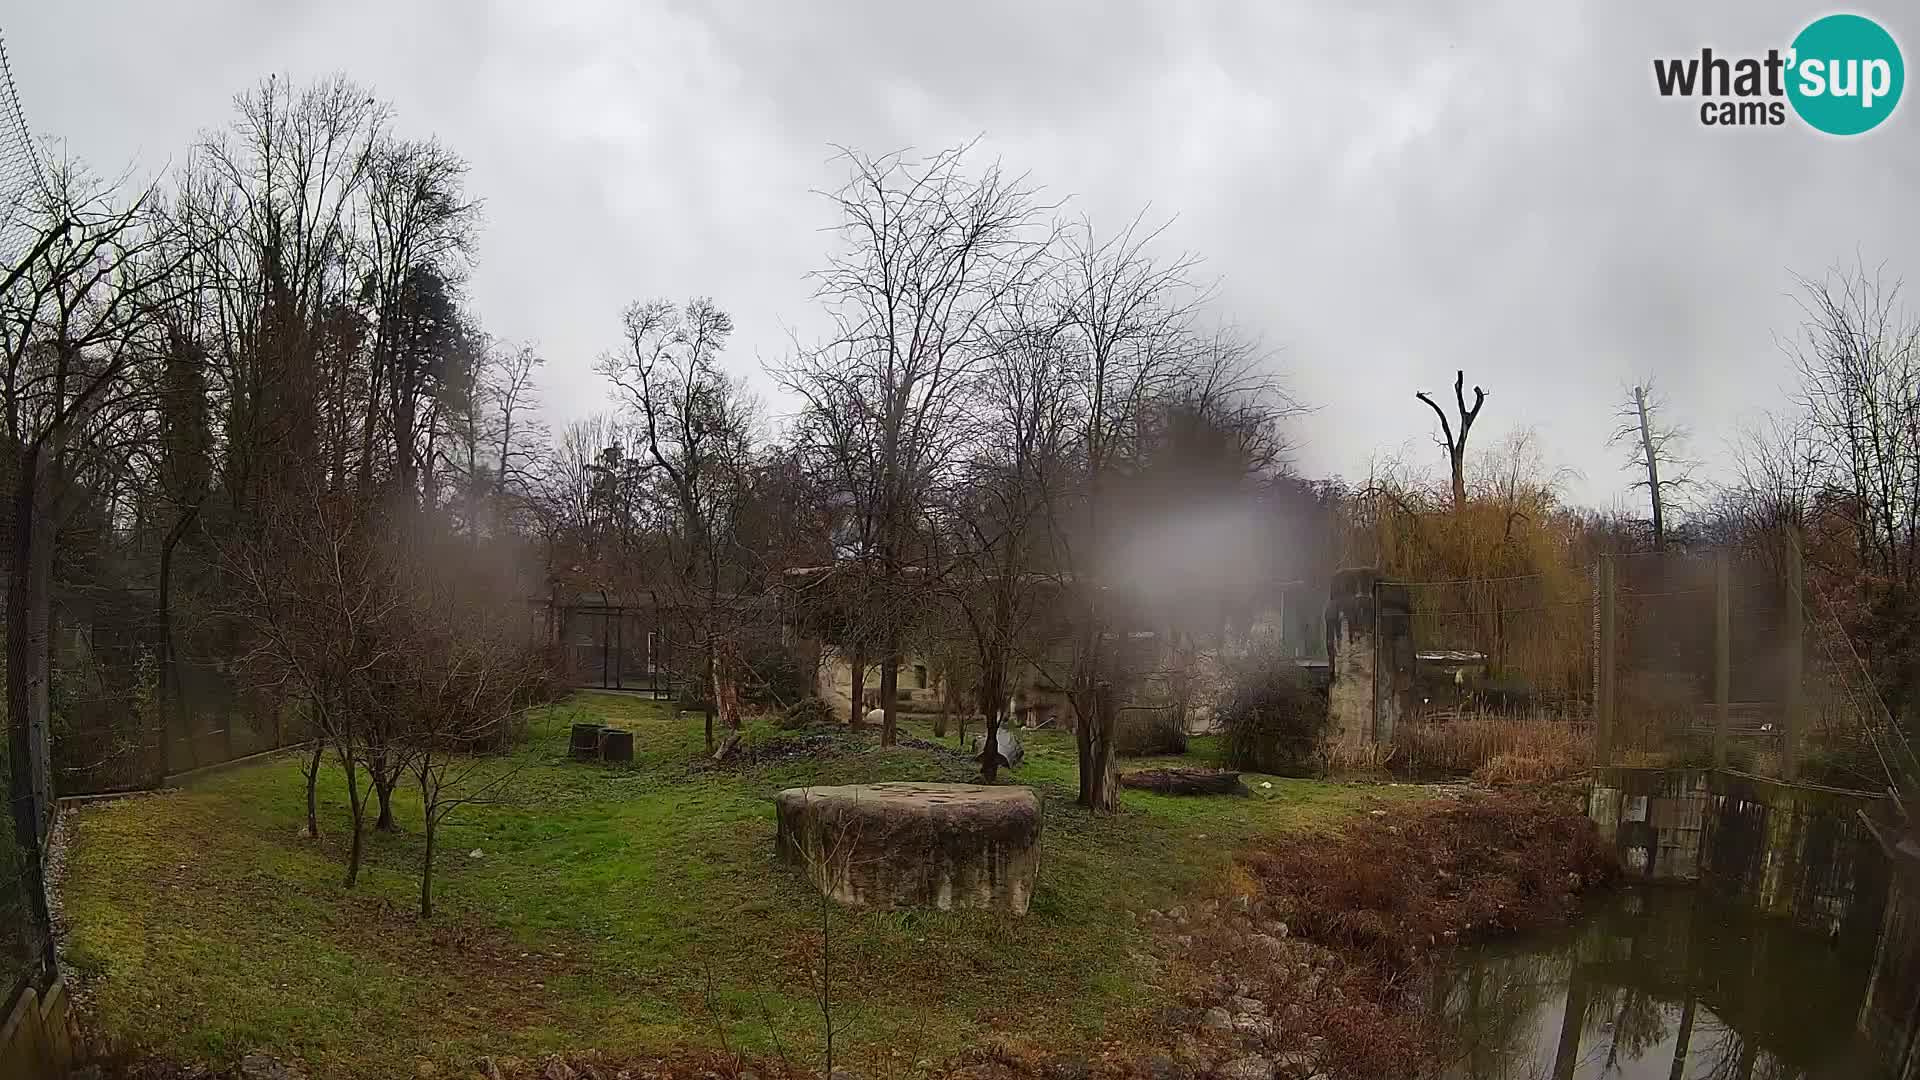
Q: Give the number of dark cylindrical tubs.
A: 2